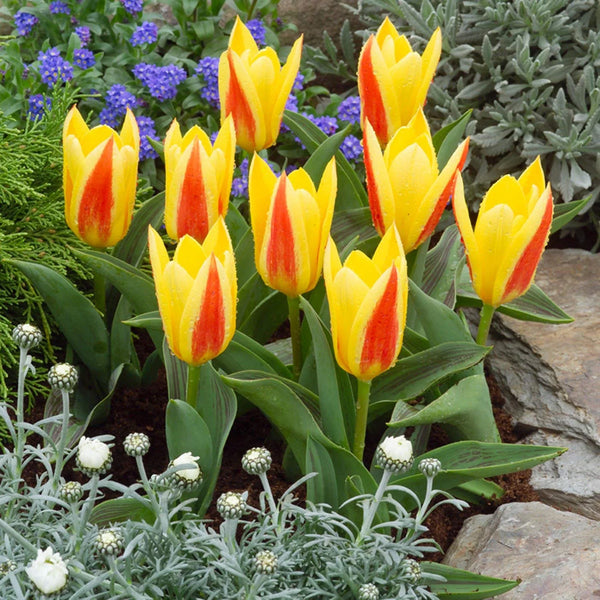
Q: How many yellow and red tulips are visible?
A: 9